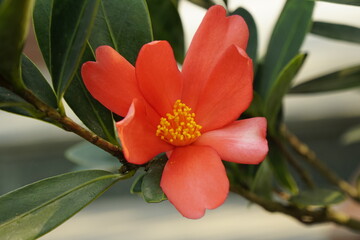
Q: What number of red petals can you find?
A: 7